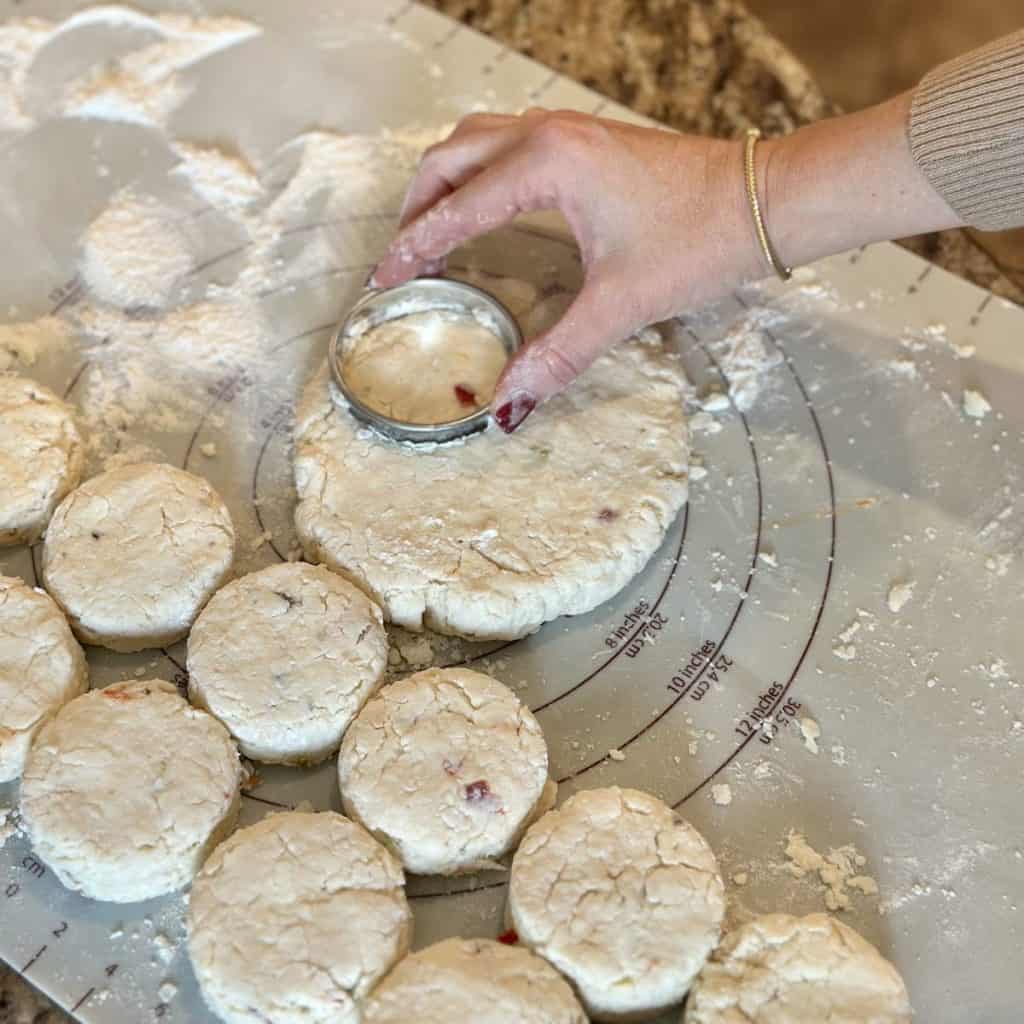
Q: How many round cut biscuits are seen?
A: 10